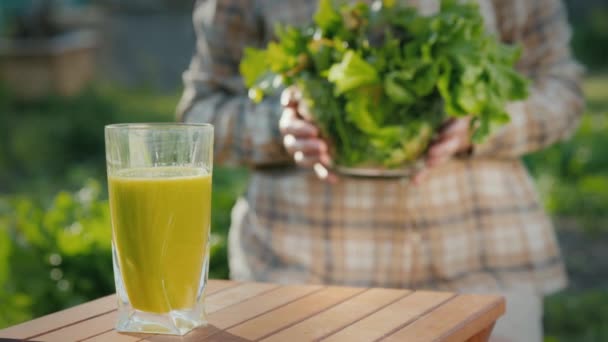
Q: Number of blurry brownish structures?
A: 1